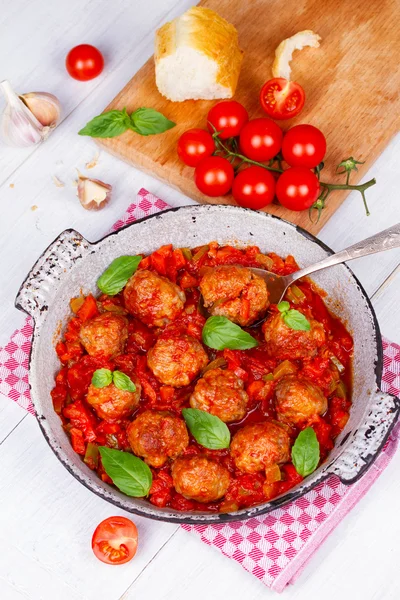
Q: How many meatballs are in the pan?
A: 11